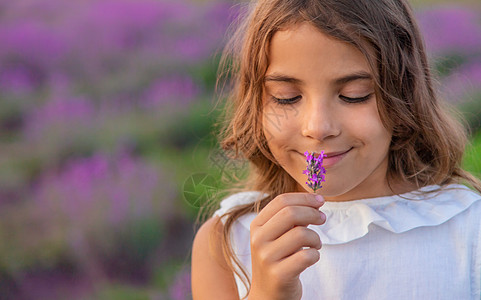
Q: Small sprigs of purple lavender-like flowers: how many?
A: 1